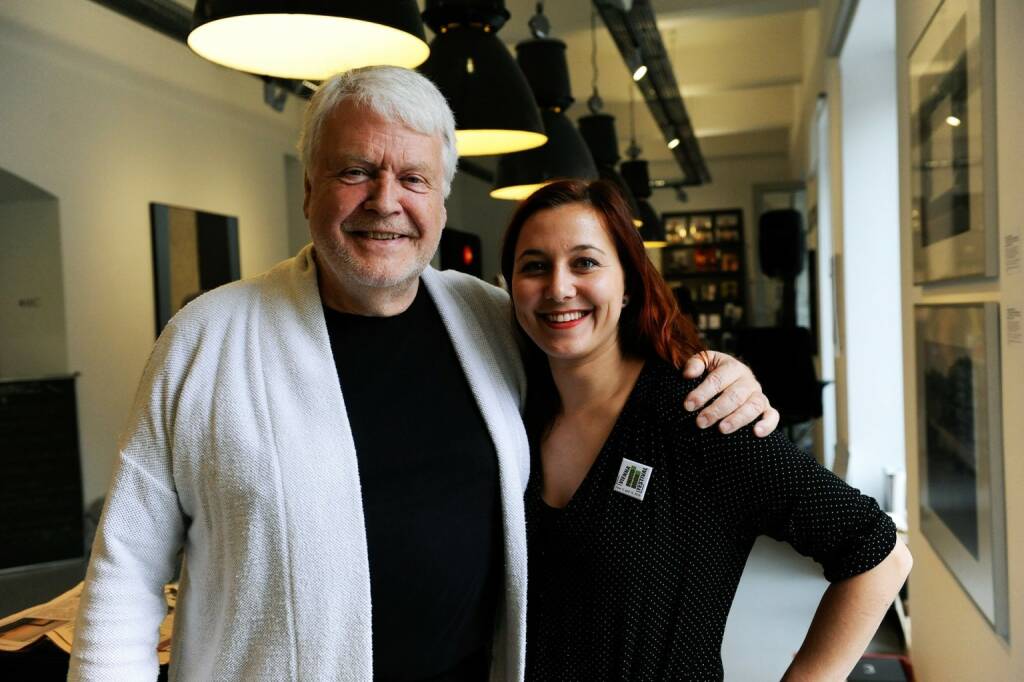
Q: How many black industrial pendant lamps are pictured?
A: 5